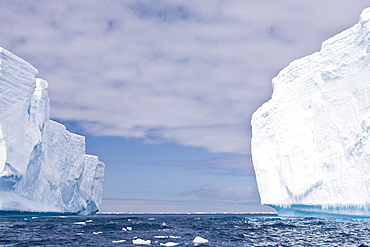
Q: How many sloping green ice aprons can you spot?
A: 0